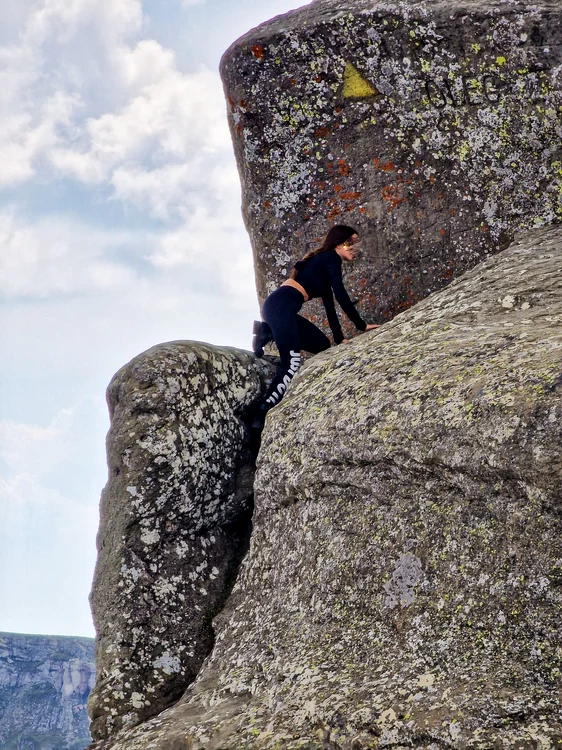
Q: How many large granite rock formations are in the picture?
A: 3